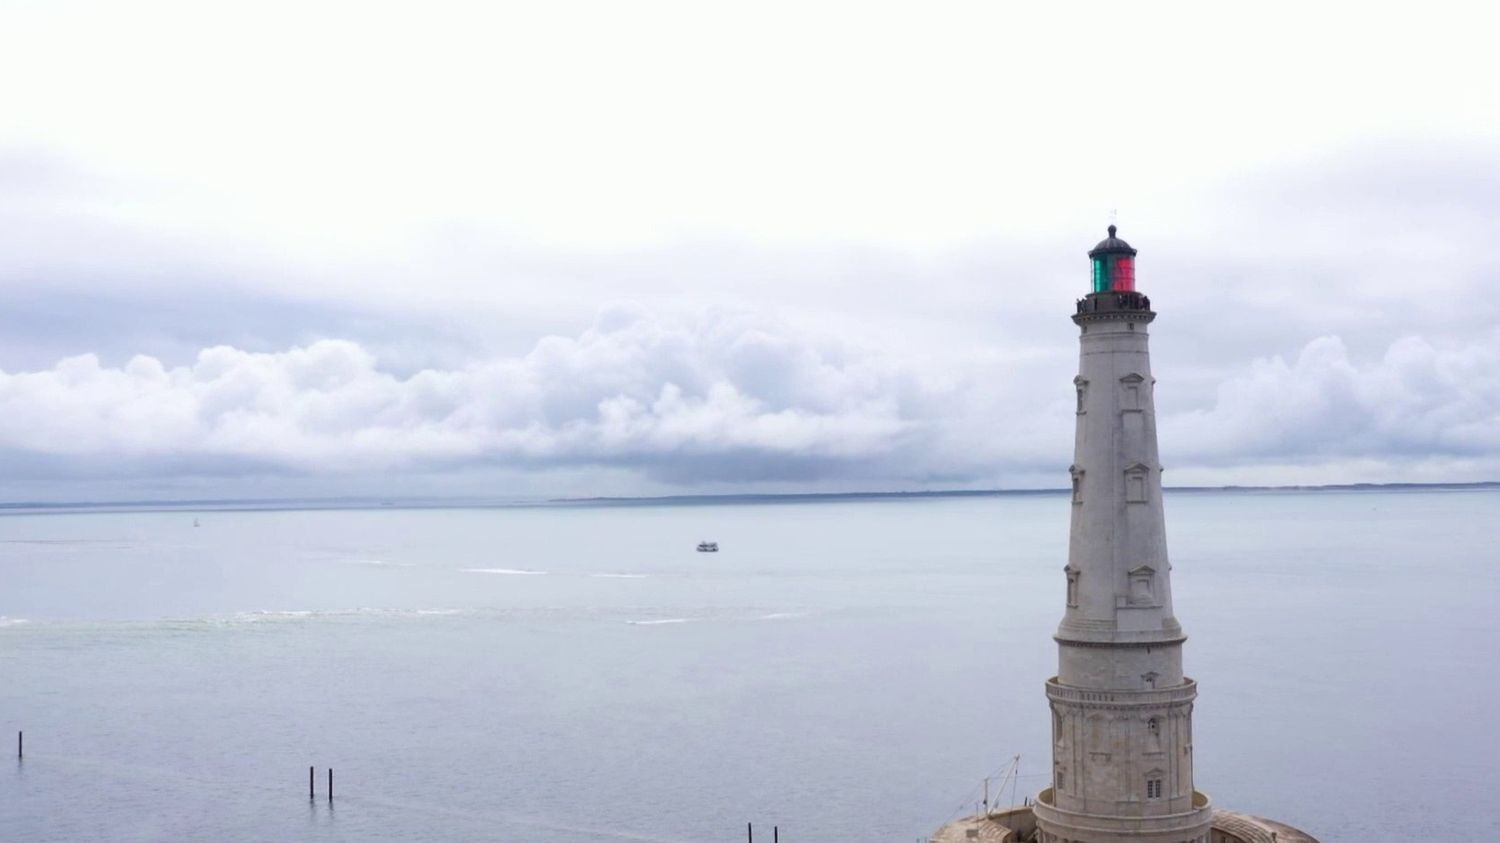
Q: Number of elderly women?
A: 0